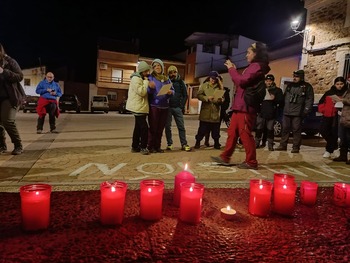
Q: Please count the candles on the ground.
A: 11